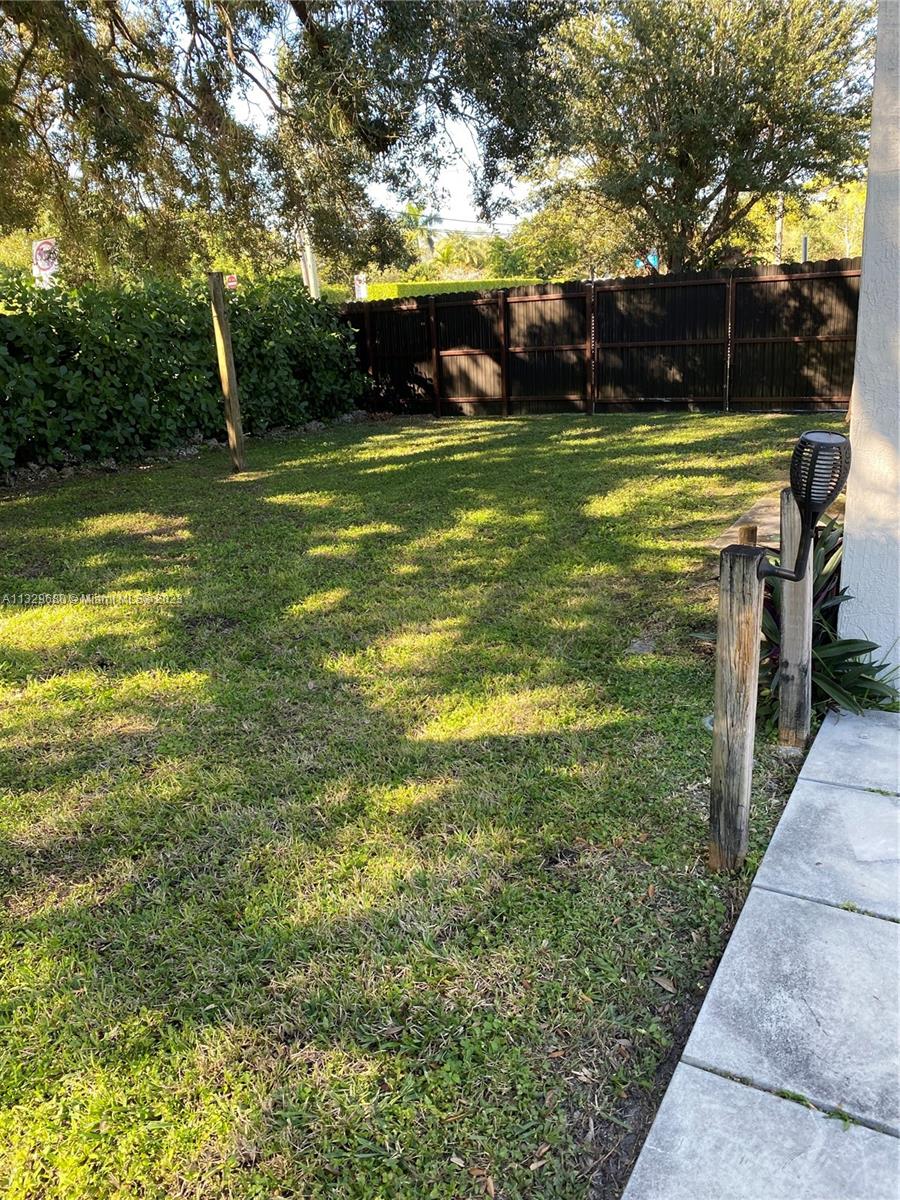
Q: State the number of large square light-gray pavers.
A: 4